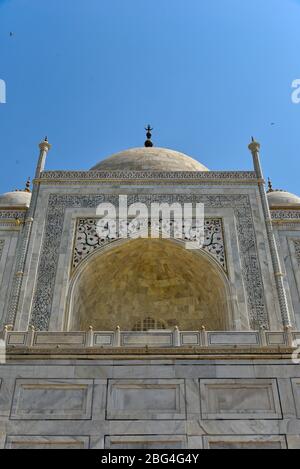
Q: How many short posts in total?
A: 8